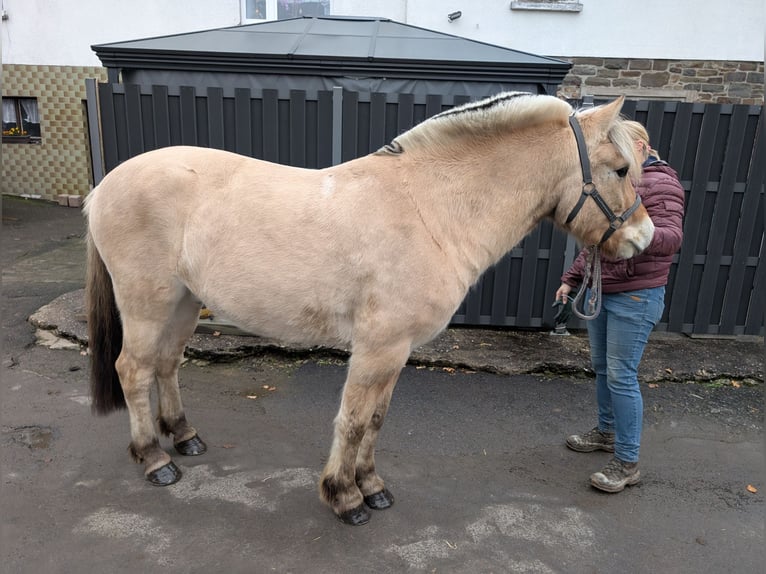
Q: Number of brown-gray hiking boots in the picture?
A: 2